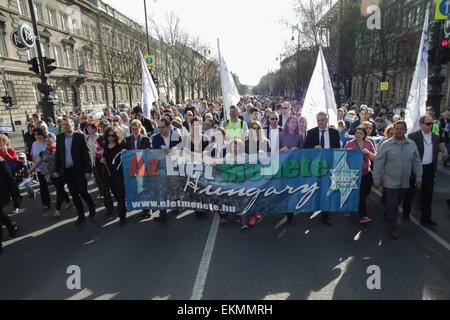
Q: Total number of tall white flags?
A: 4